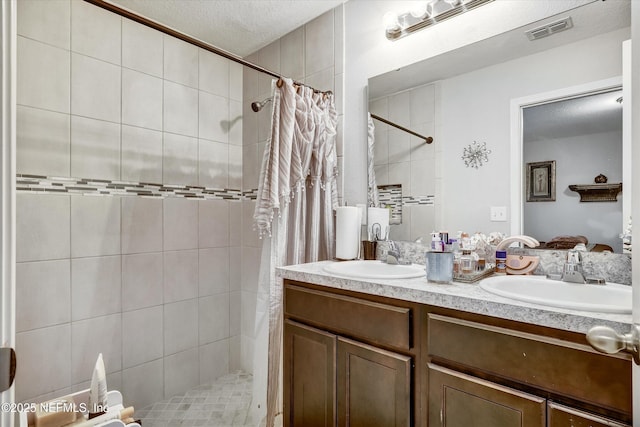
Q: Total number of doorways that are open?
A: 1